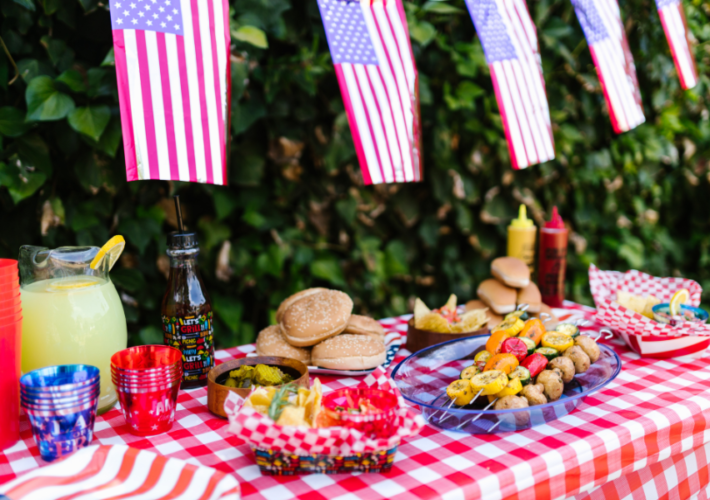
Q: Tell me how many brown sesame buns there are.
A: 5